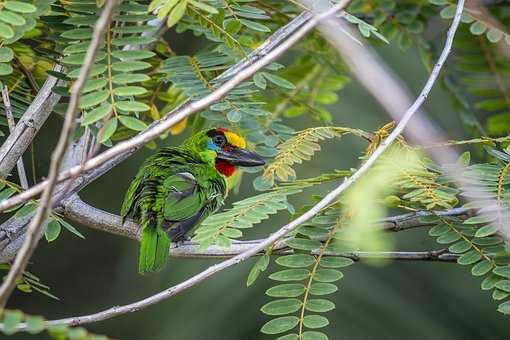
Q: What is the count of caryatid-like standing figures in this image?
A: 0